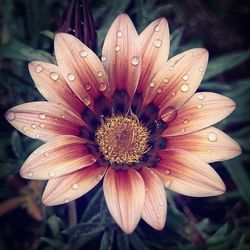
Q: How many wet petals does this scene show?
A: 12